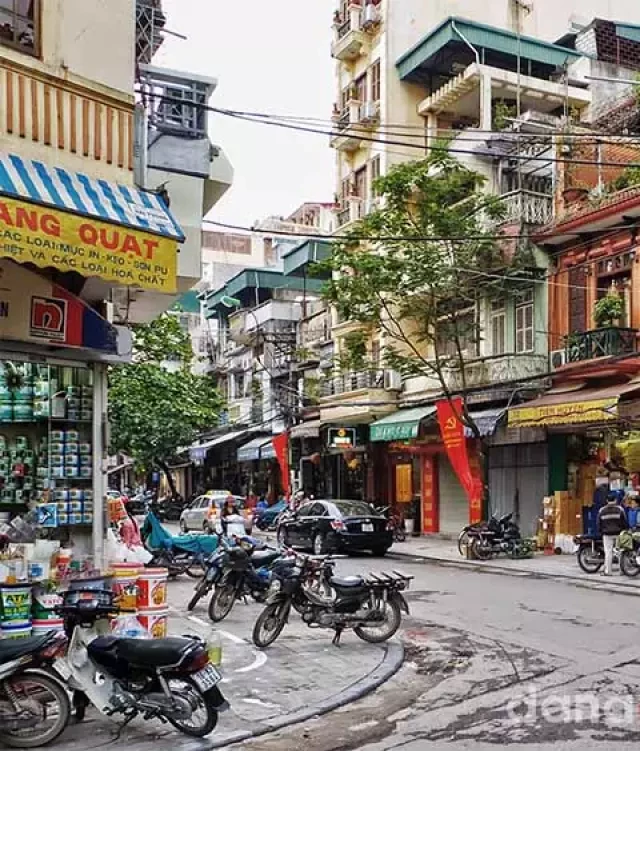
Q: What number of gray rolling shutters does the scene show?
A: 2